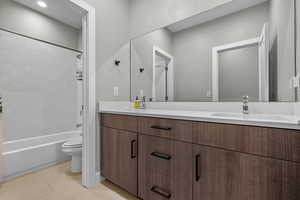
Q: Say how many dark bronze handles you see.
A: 5